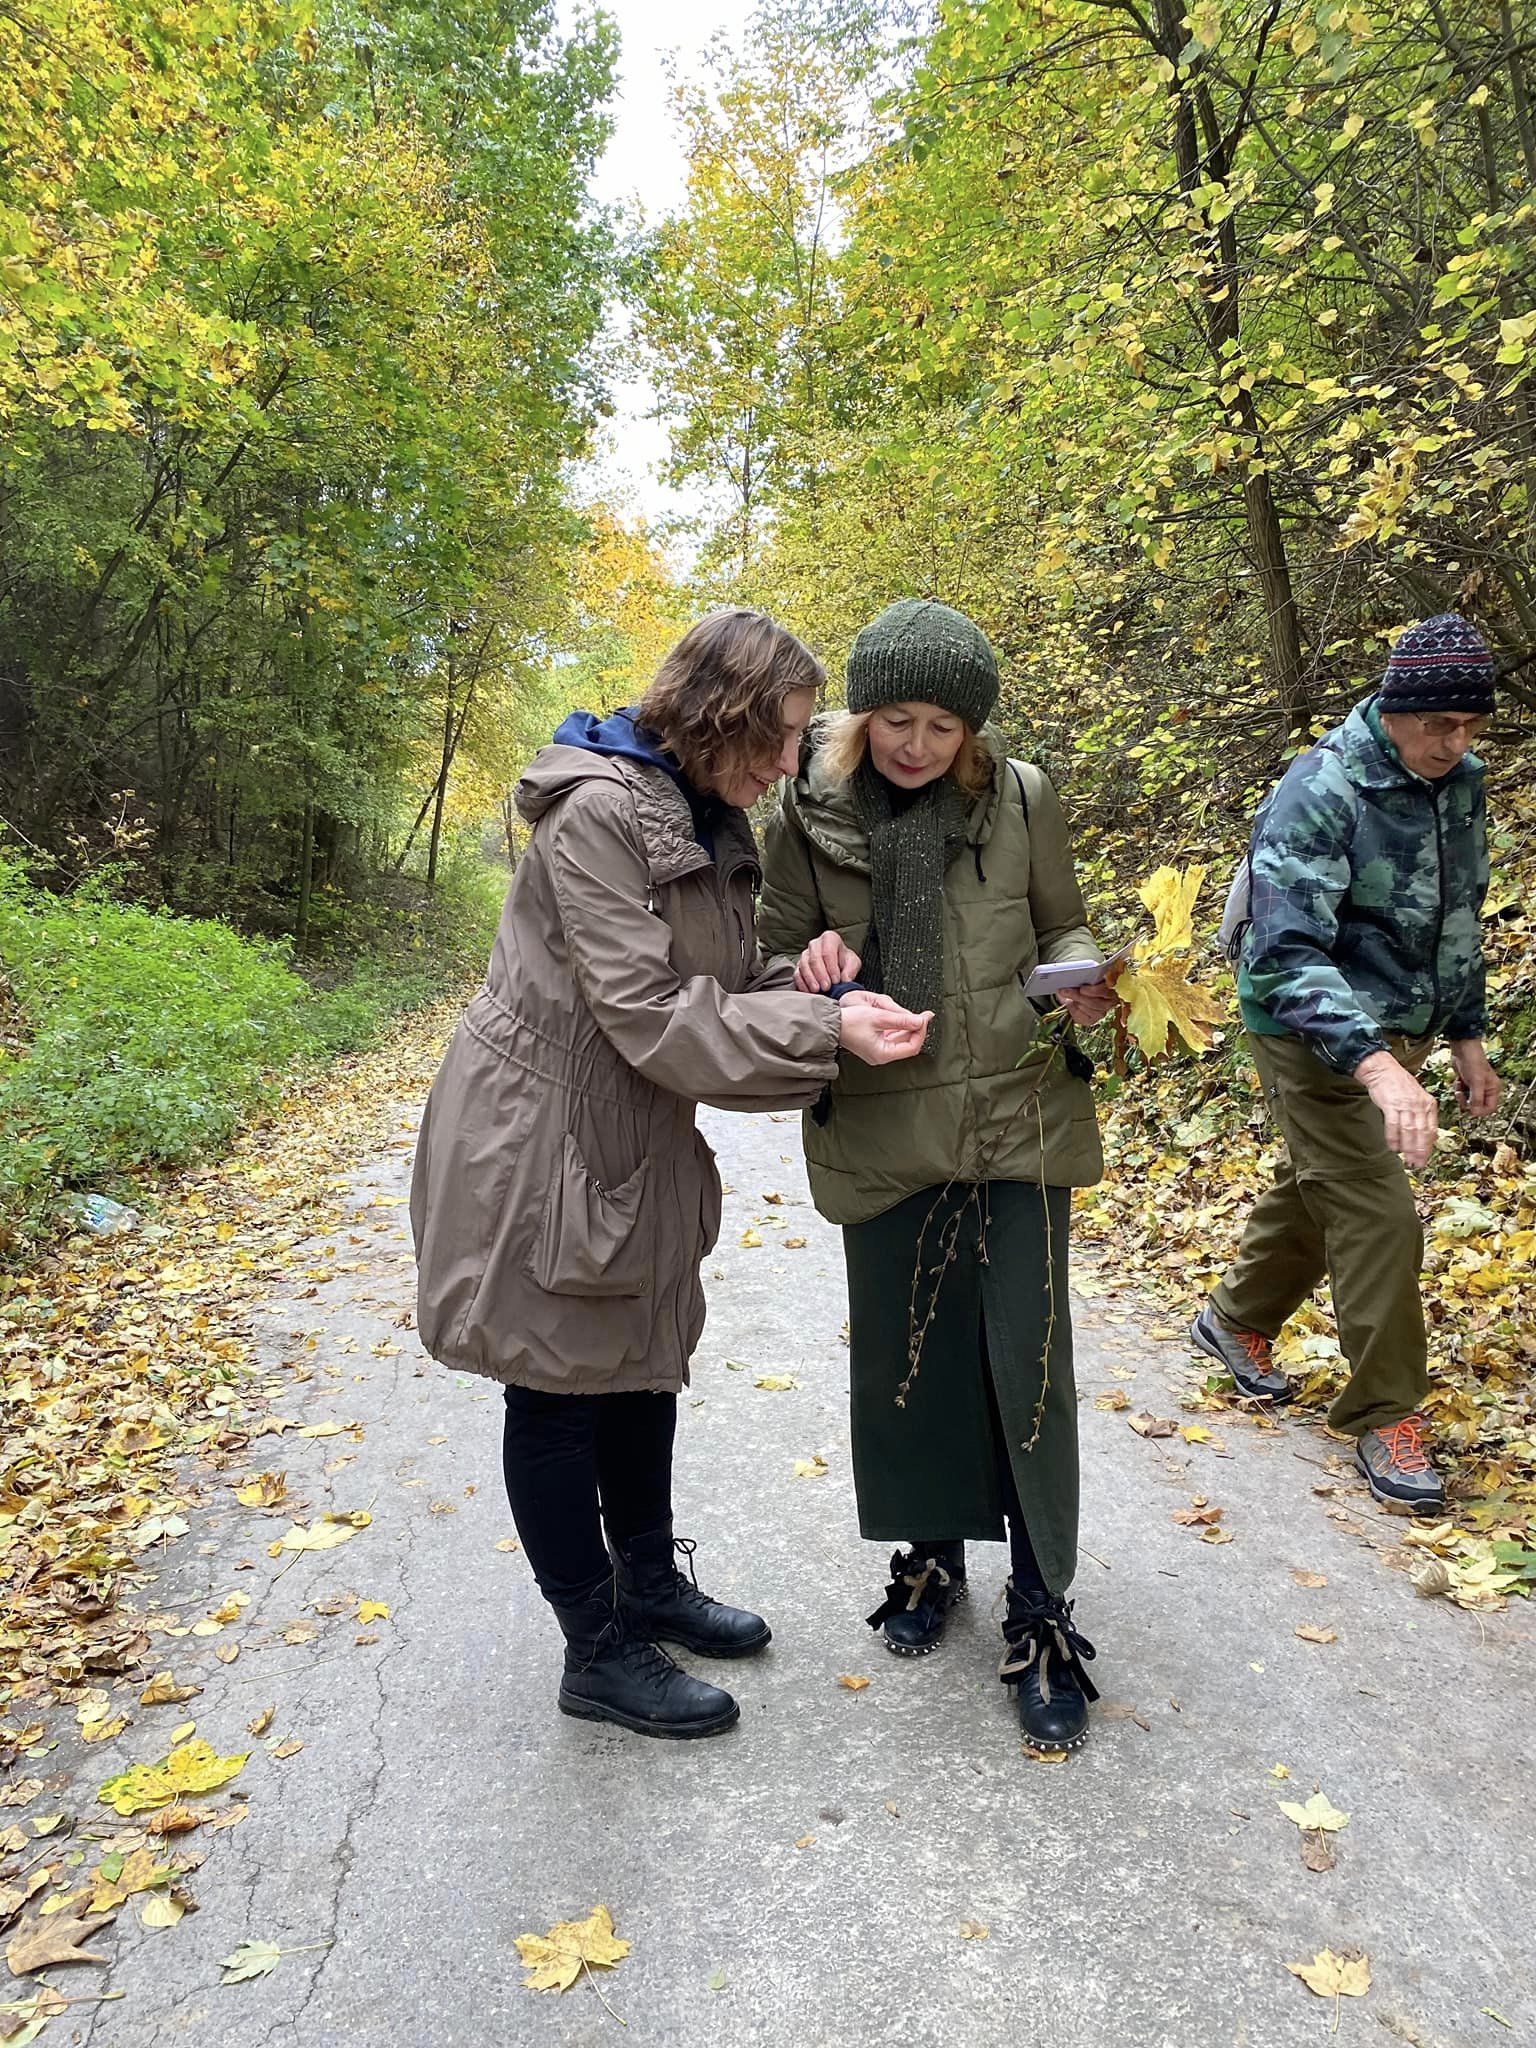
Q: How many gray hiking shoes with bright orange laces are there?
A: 2